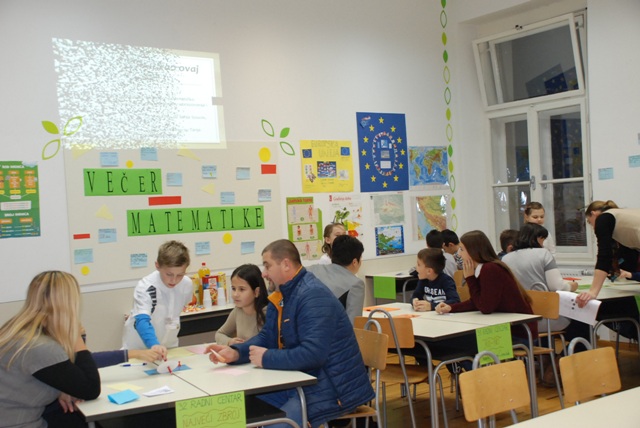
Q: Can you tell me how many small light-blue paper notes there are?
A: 14